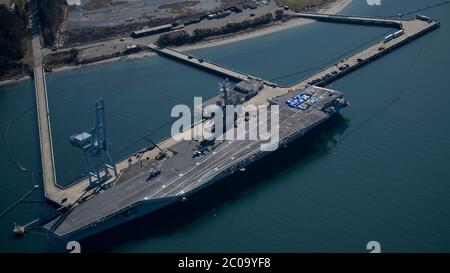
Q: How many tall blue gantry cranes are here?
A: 1